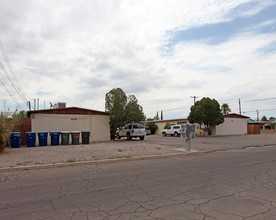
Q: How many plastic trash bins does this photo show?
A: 7